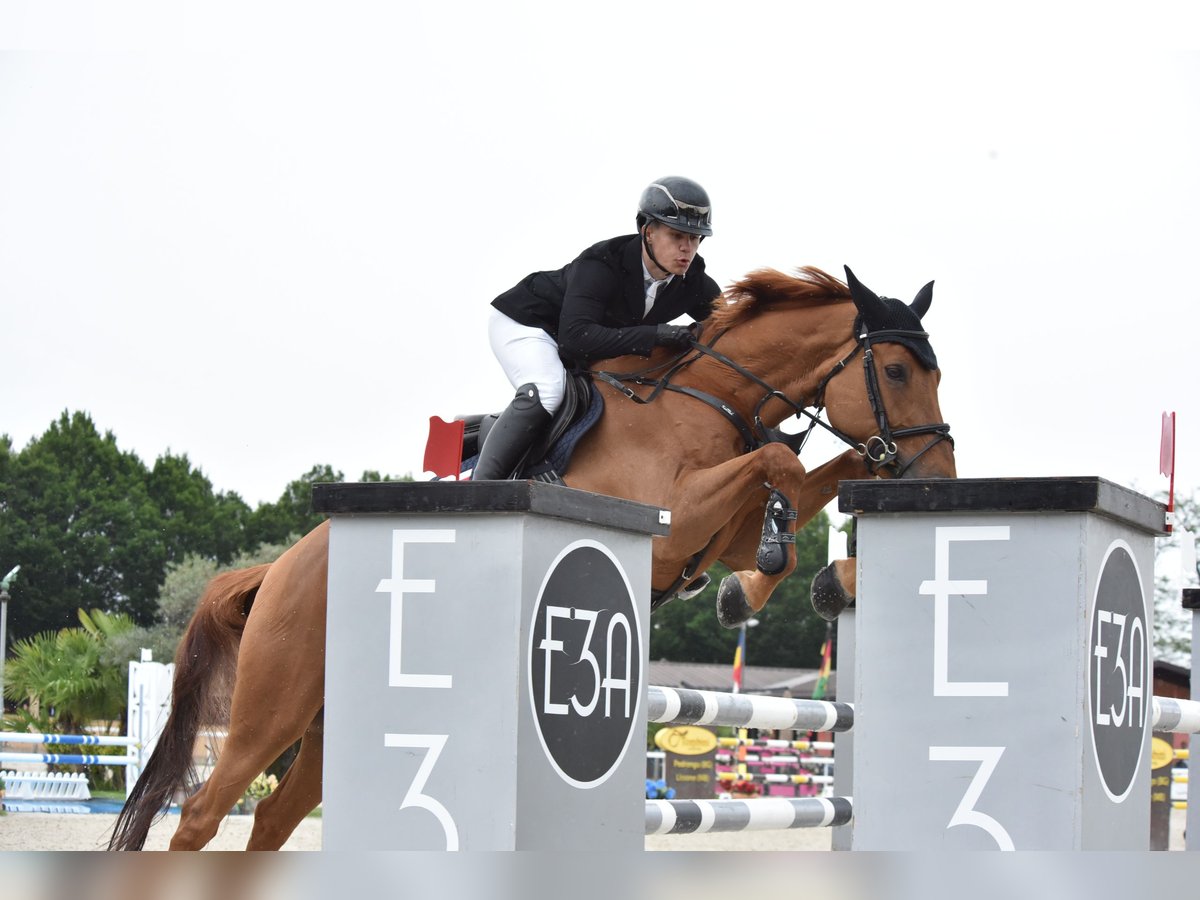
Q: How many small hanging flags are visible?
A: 2